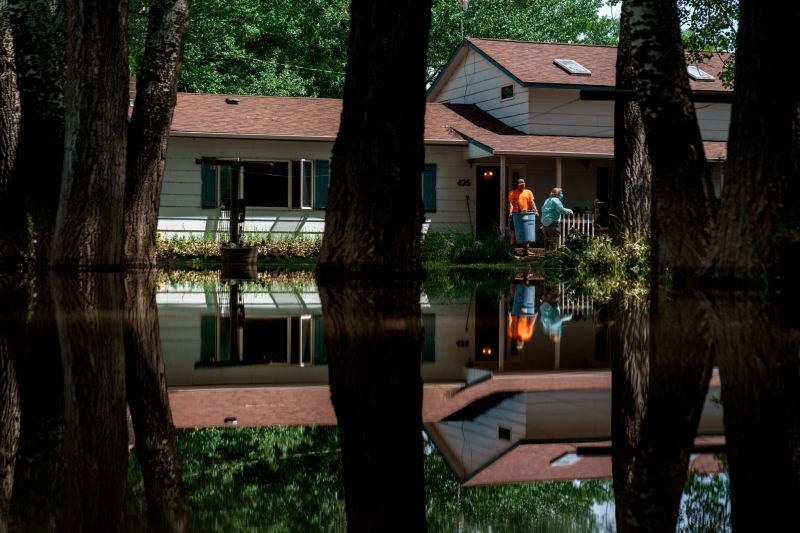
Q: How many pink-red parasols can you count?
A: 0